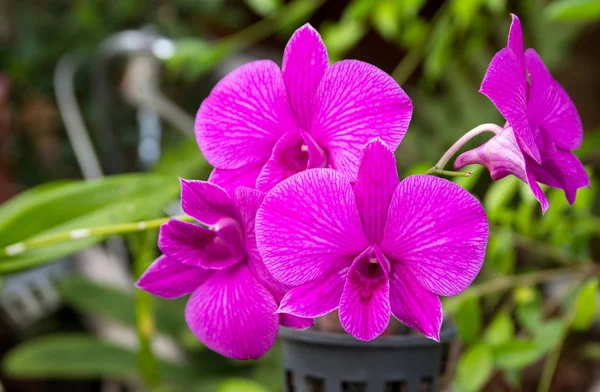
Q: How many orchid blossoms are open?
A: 4